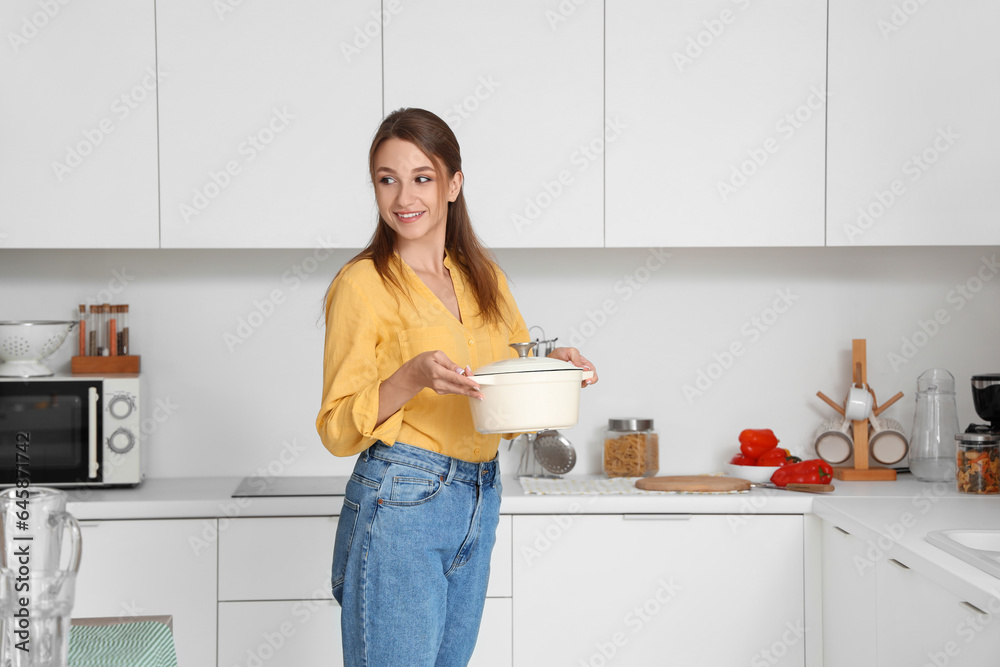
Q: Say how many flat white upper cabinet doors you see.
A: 5